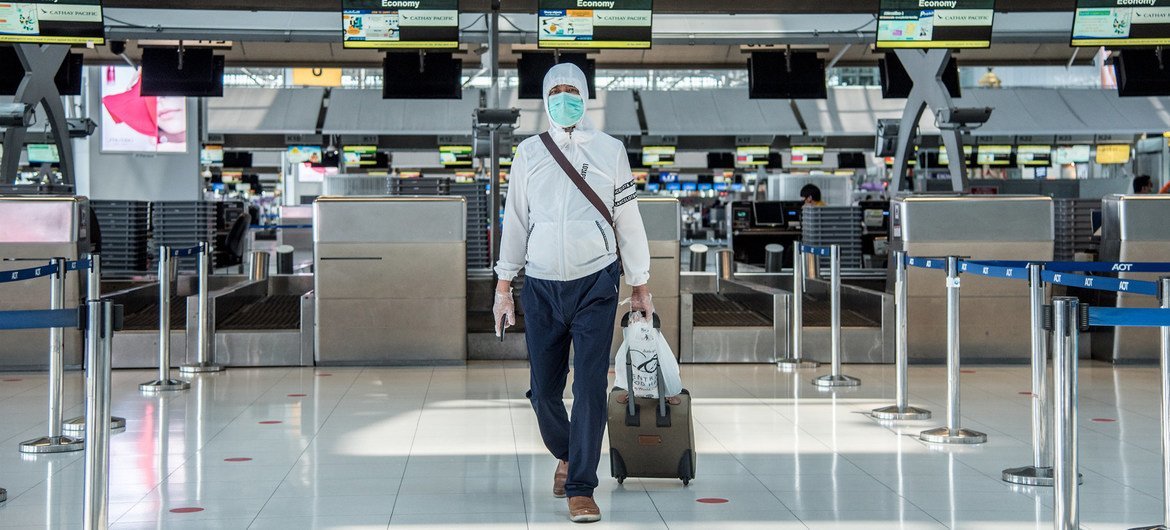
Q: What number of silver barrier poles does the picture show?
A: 12